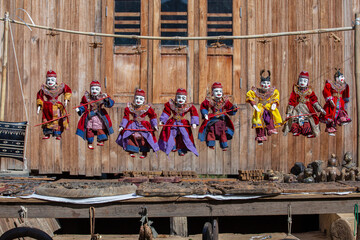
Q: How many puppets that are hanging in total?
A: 8